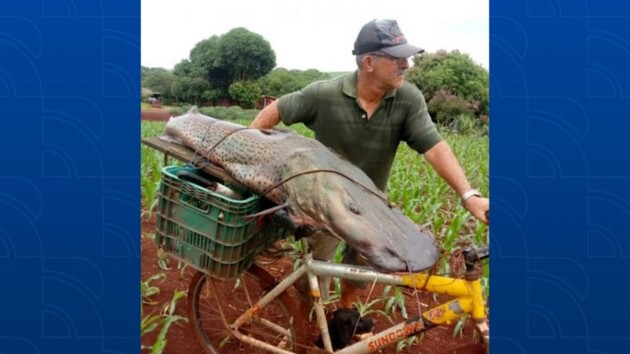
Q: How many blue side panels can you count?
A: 2